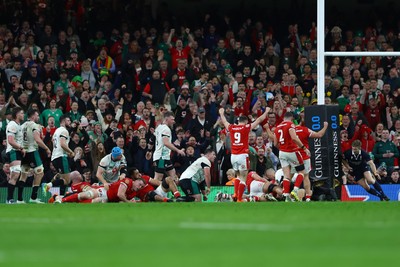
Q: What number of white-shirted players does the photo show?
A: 6